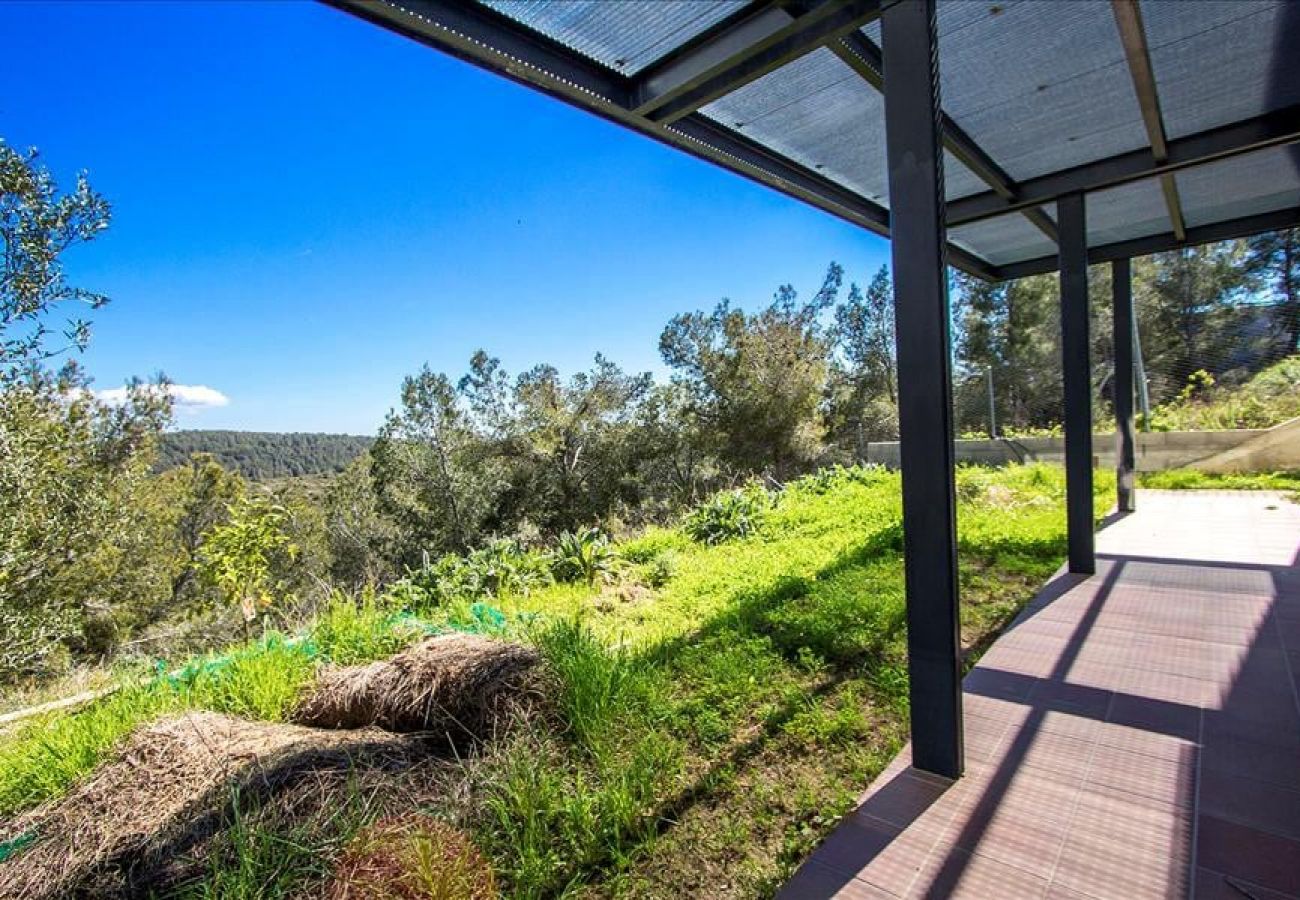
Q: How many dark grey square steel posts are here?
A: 3